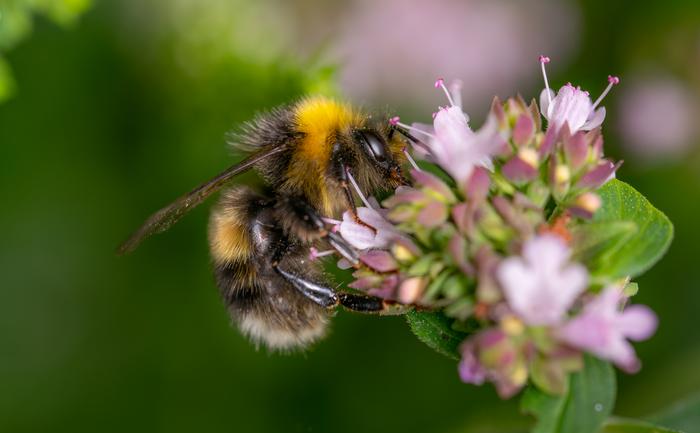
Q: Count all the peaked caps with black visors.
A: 0